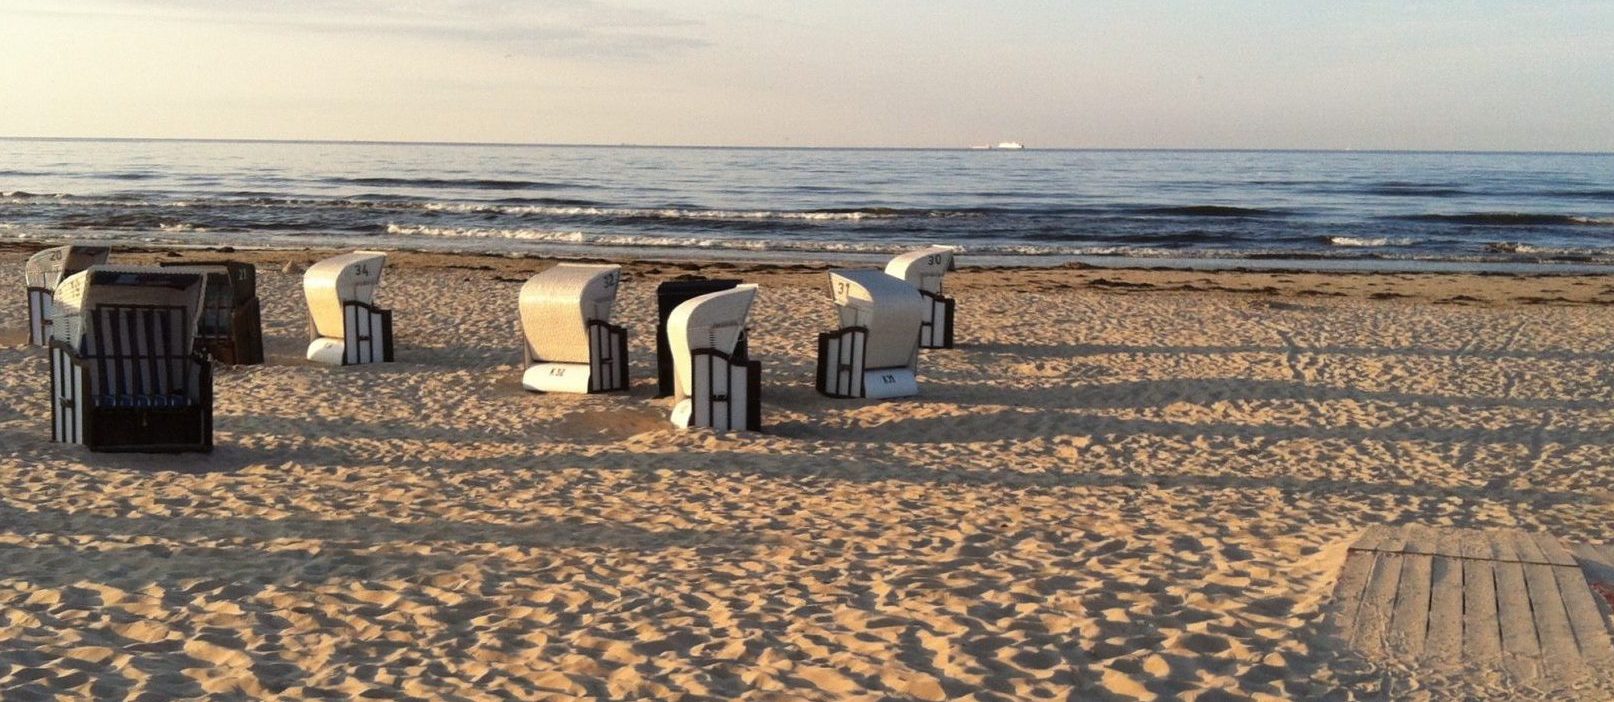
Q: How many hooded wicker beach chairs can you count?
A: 9